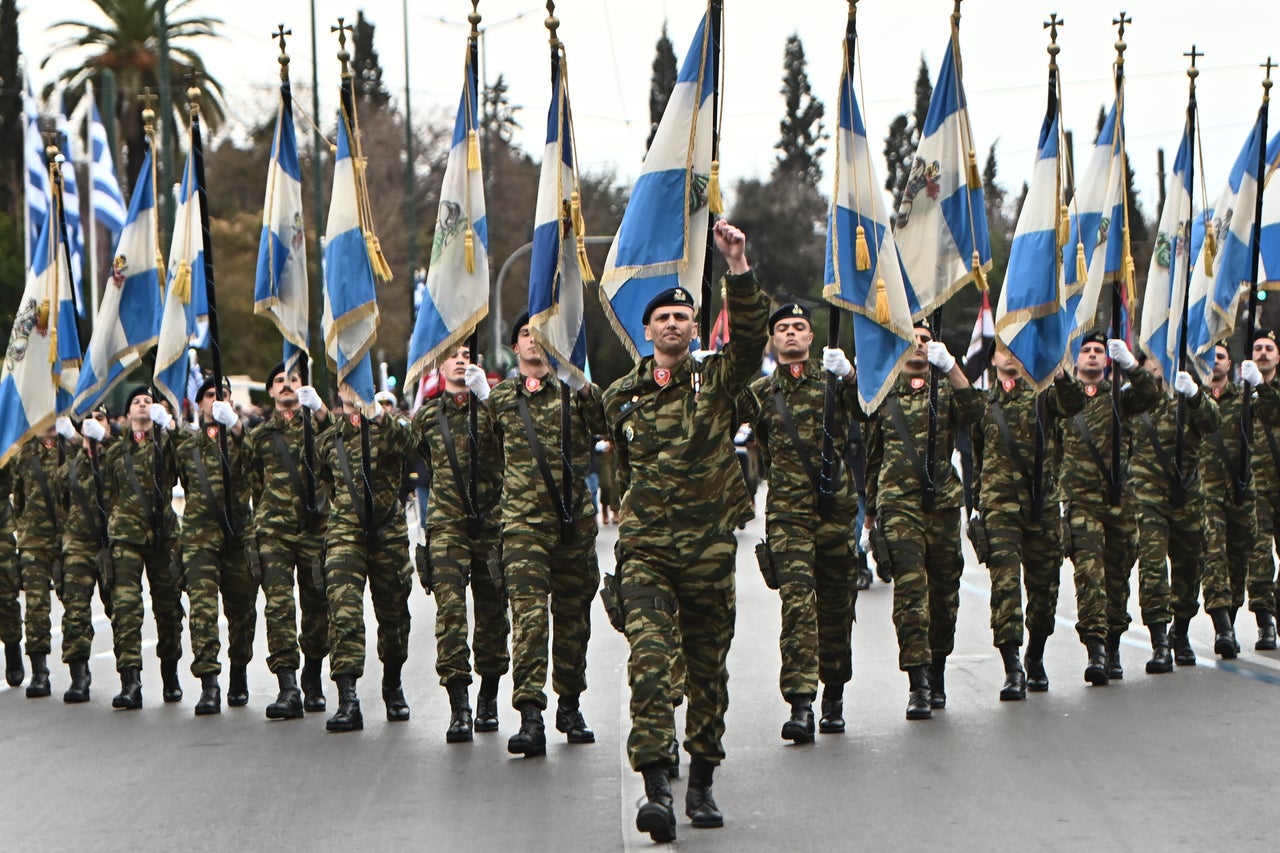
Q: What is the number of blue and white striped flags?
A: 3